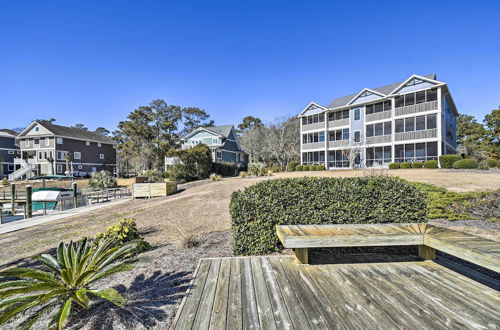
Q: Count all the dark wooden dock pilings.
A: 3